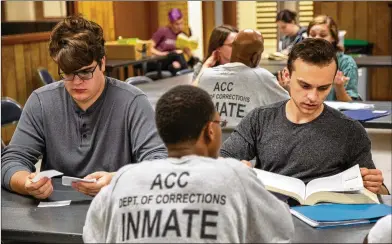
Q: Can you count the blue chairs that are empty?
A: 2